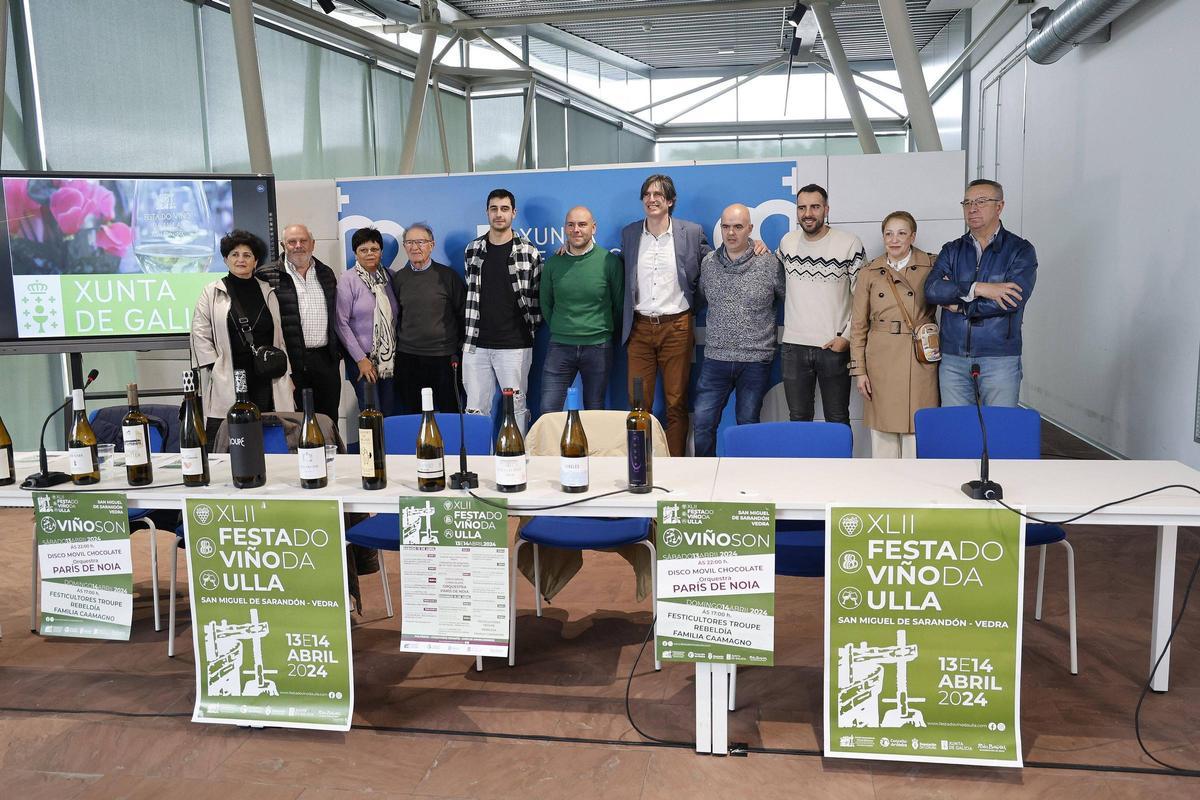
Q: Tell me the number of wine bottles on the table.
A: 11